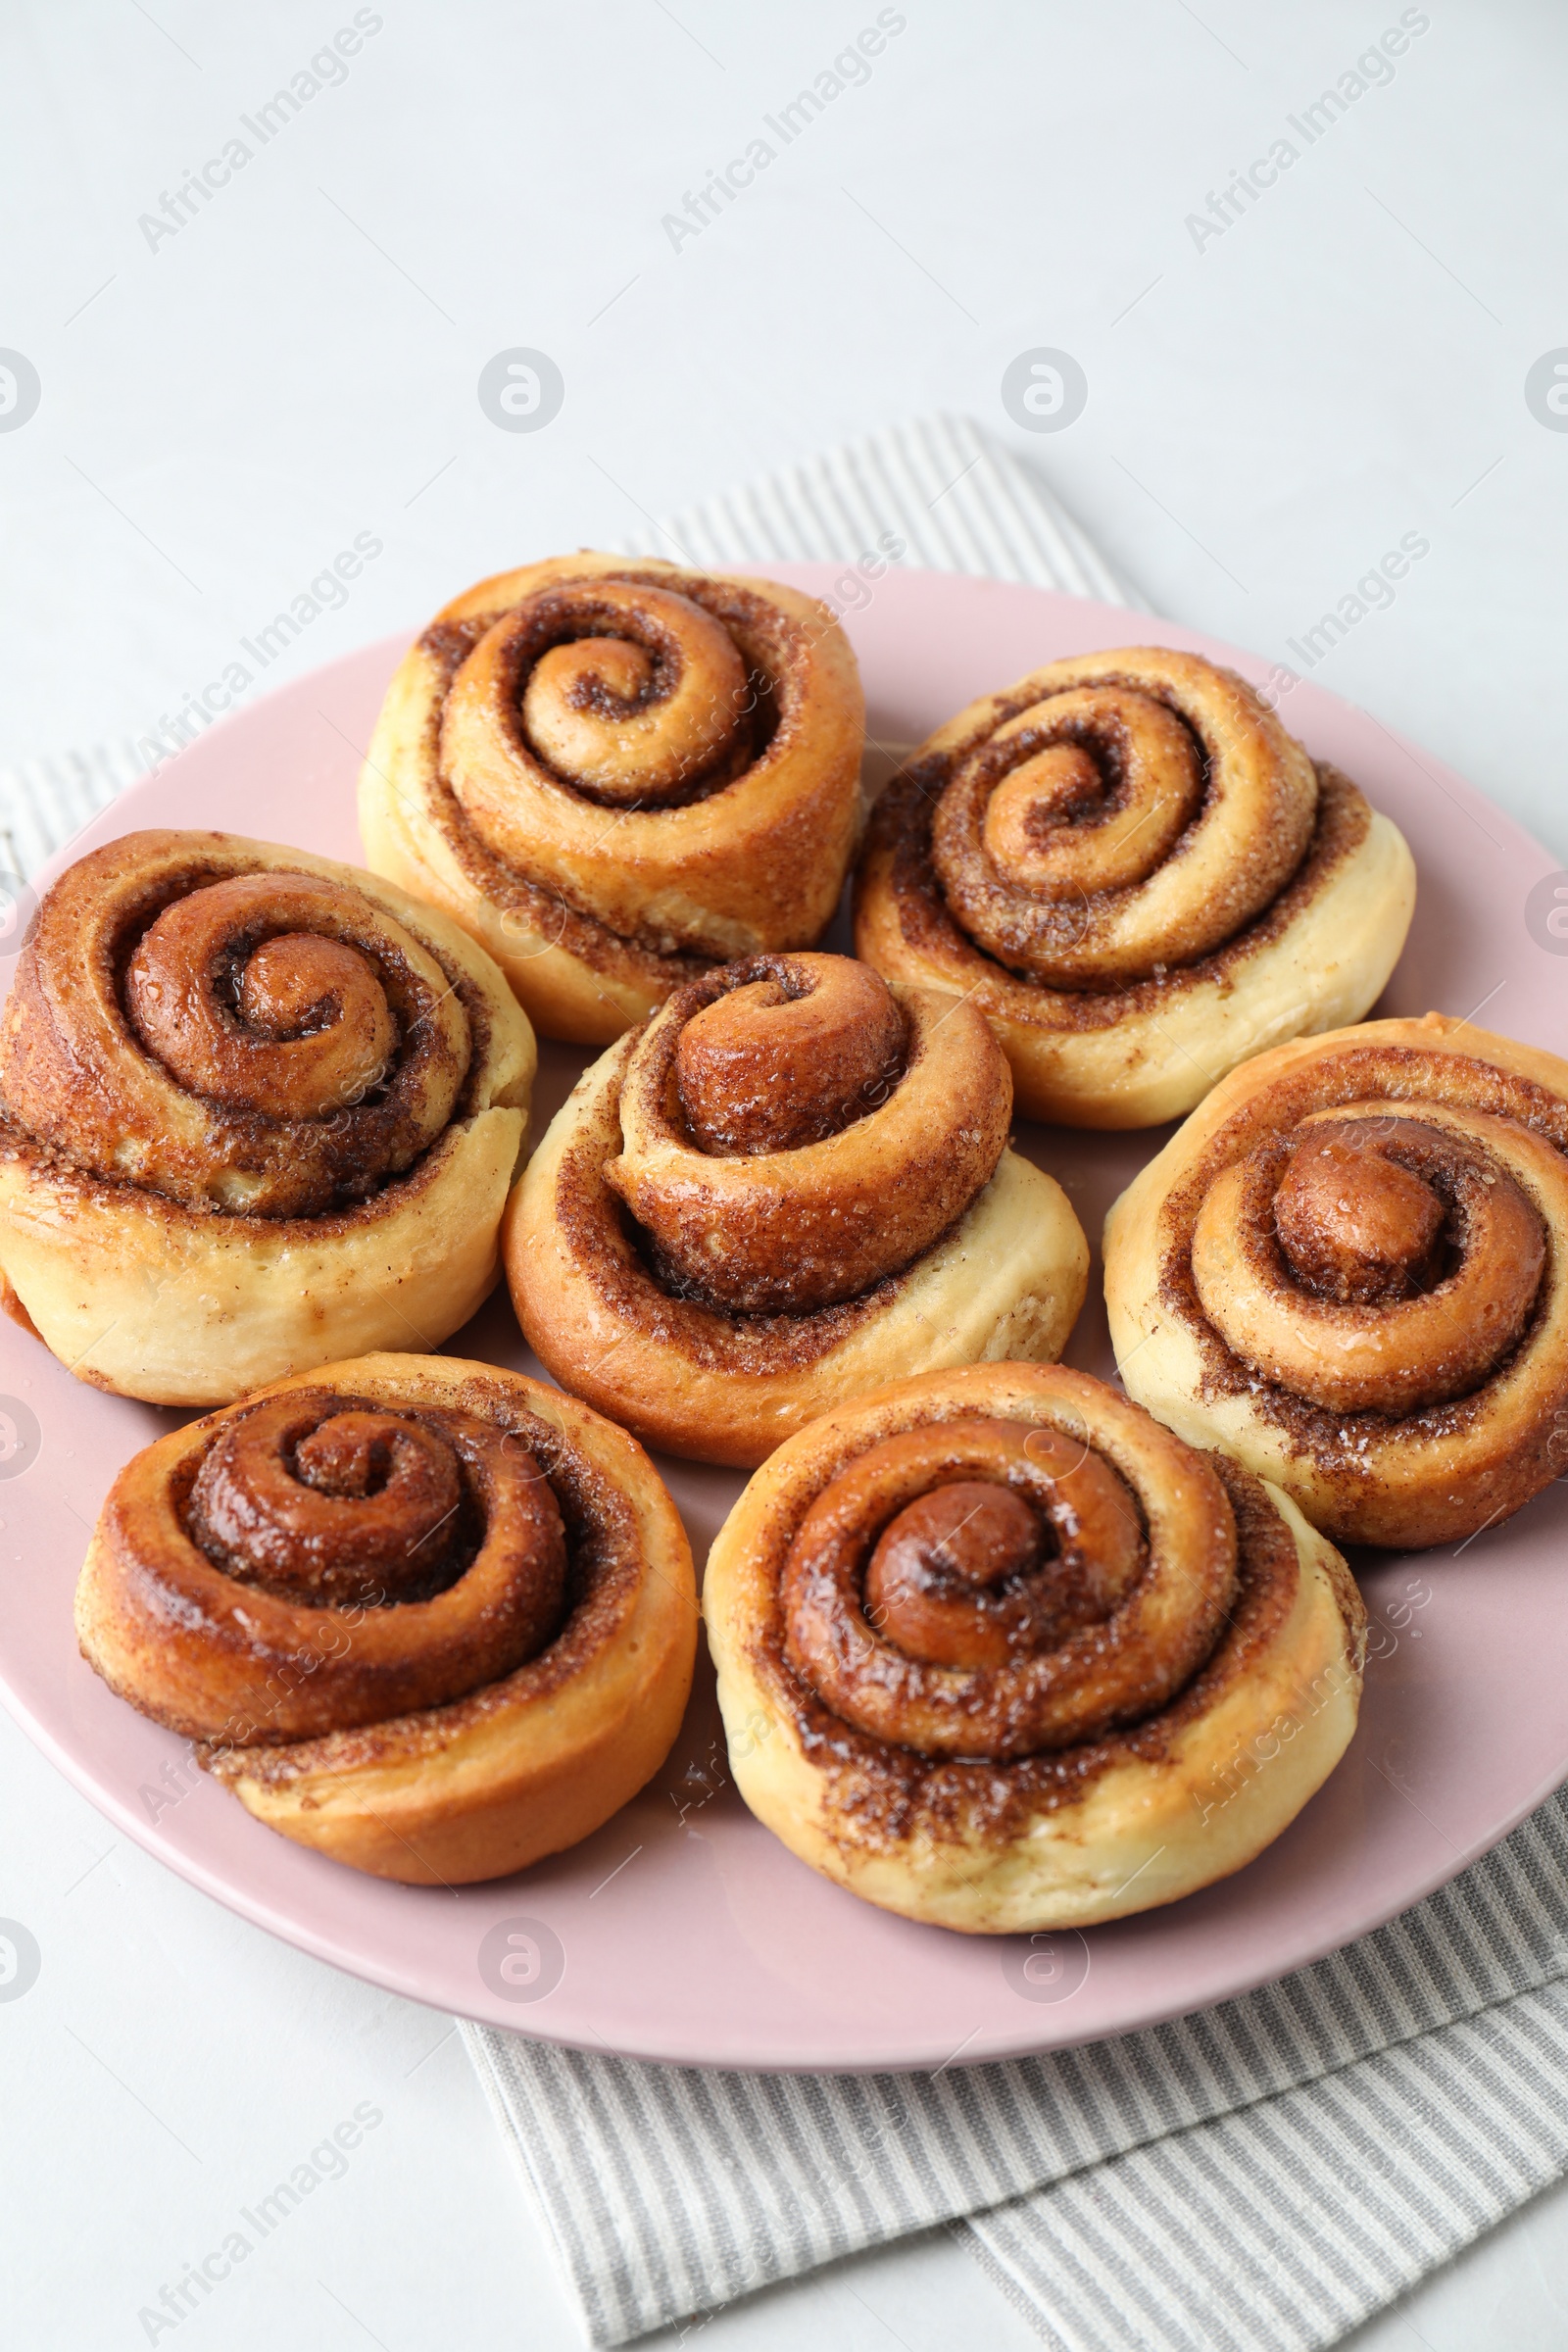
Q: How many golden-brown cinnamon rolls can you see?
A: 7